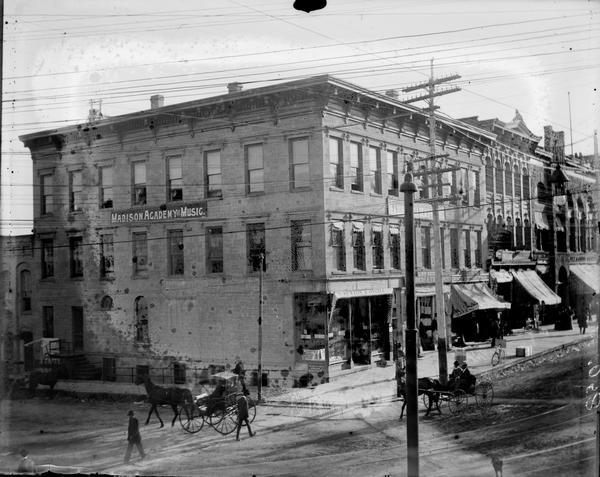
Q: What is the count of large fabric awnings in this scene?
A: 3